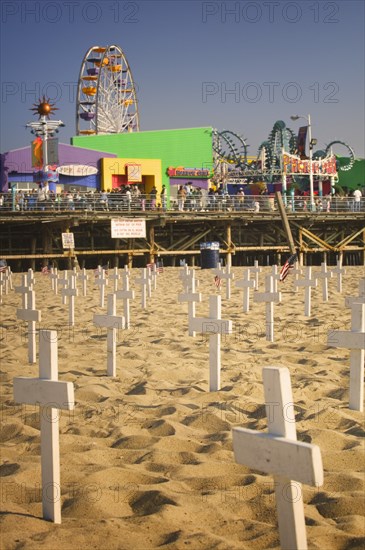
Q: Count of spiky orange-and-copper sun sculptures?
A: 1